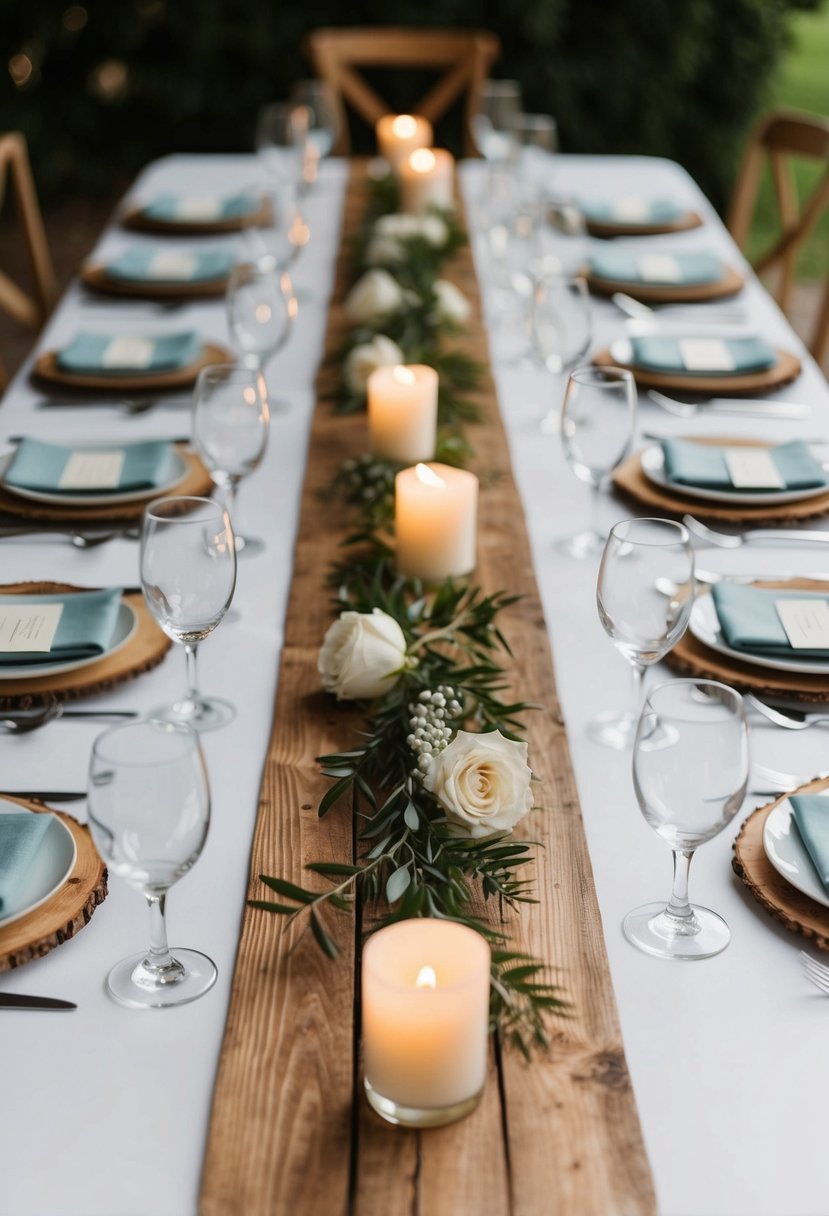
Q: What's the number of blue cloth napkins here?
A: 12